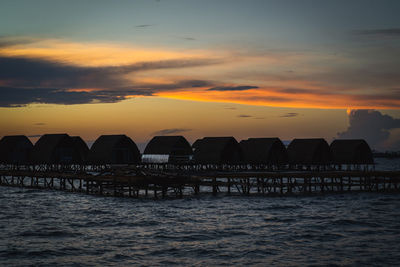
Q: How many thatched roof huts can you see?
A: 8